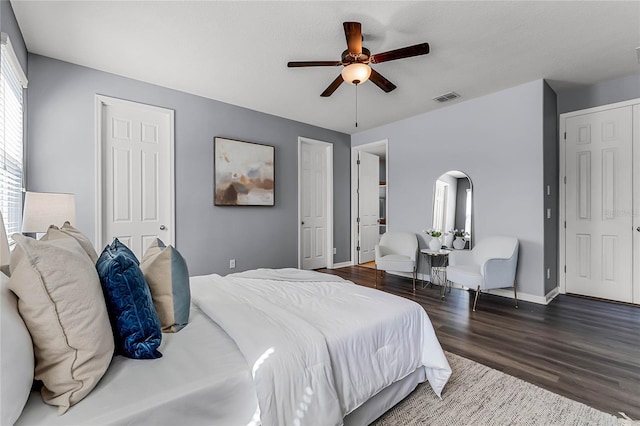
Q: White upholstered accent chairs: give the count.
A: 2